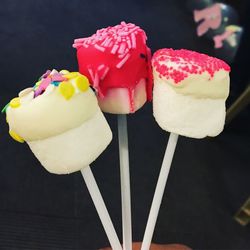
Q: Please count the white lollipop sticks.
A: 3